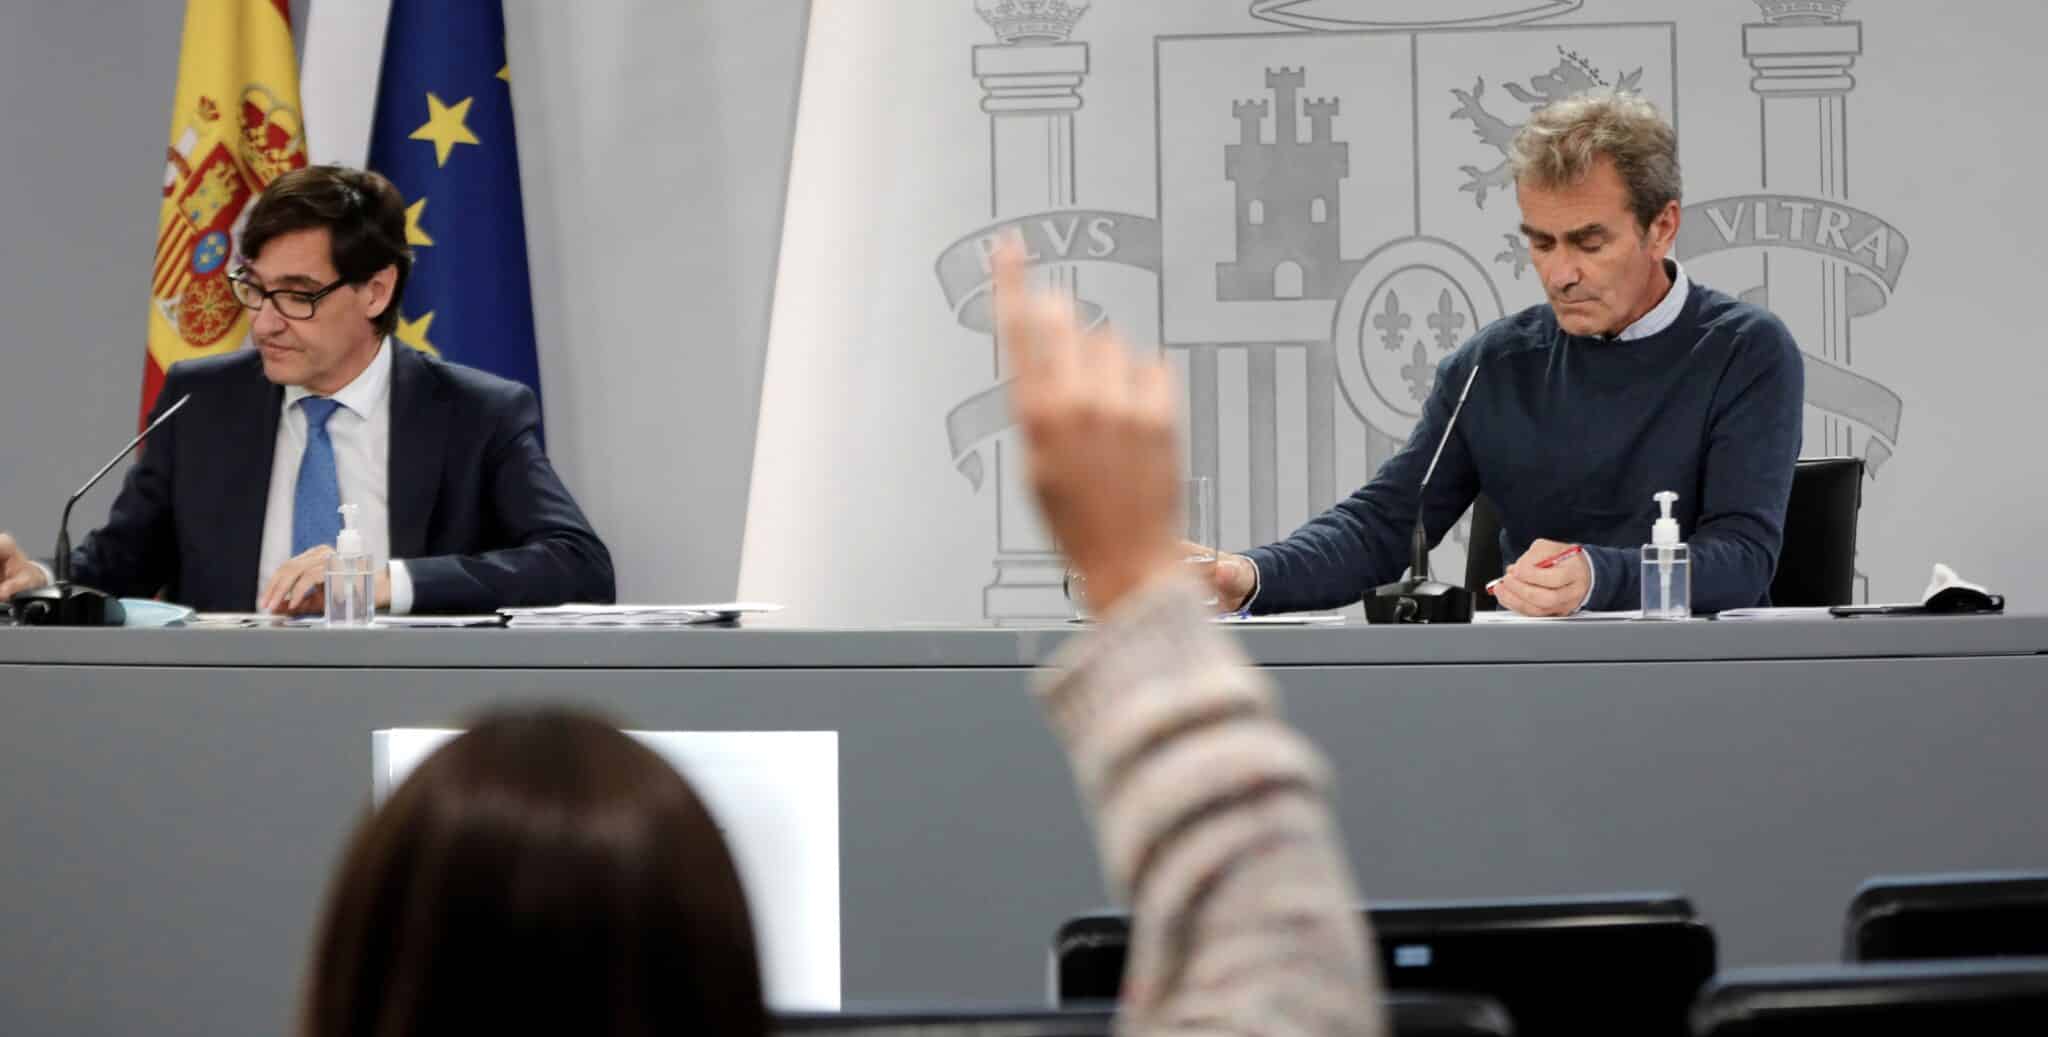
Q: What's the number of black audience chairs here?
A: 4